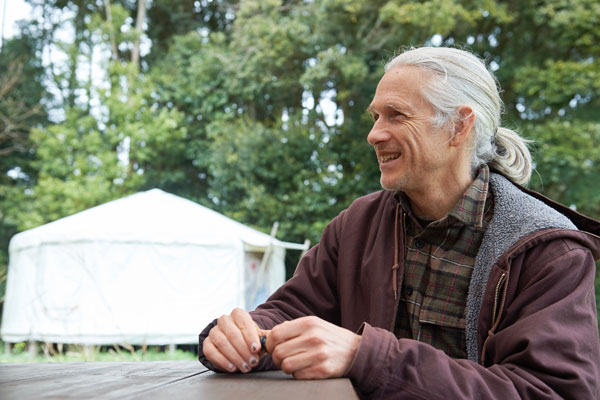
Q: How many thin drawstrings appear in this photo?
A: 2